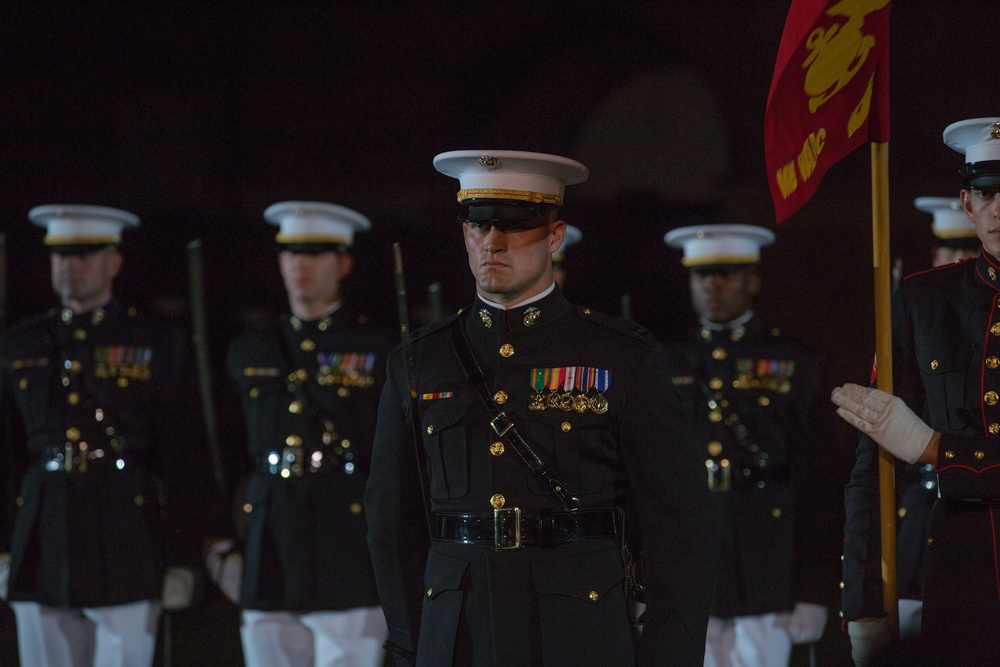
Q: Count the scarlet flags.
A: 1